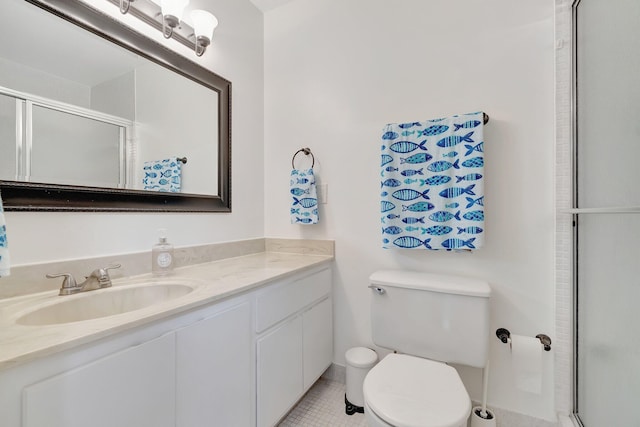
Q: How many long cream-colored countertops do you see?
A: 1